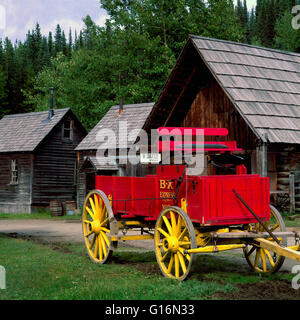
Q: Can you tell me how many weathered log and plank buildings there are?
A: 3